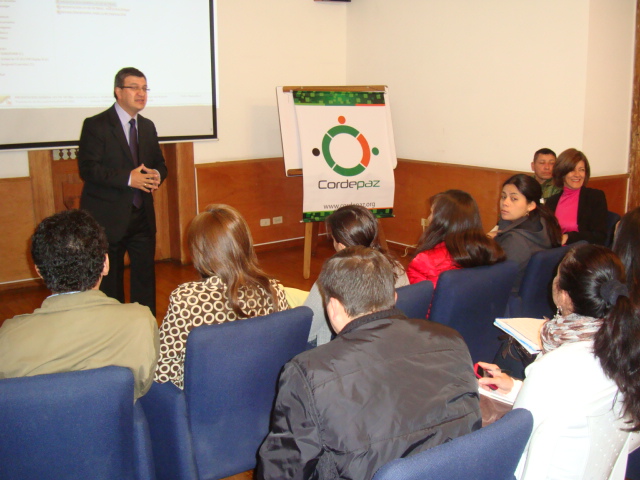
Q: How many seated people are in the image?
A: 10